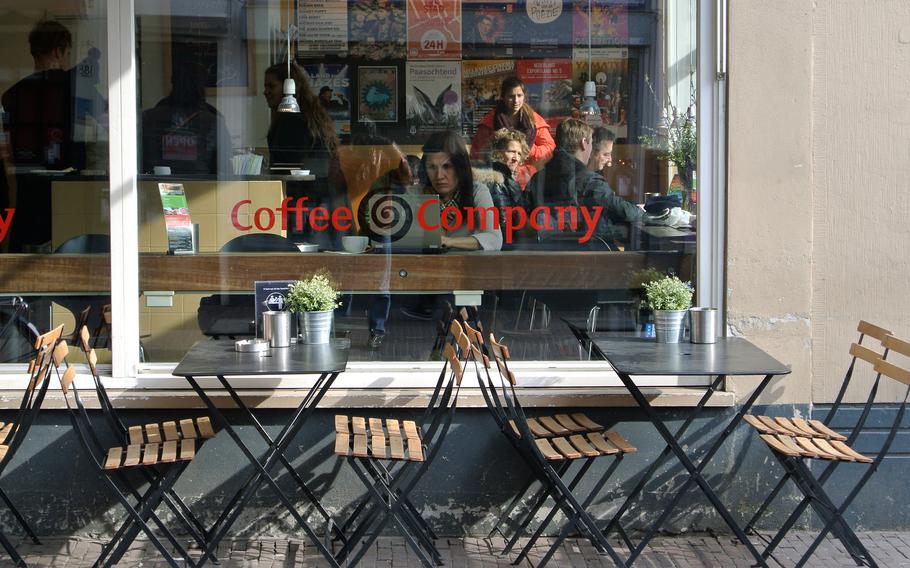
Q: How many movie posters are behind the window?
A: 12